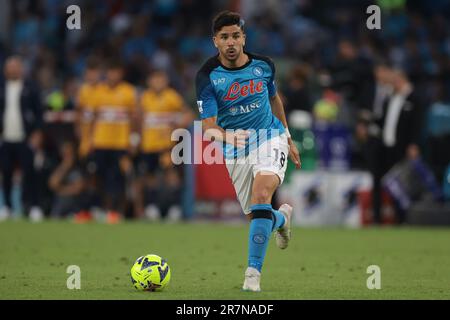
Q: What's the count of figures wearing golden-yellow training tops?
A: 3